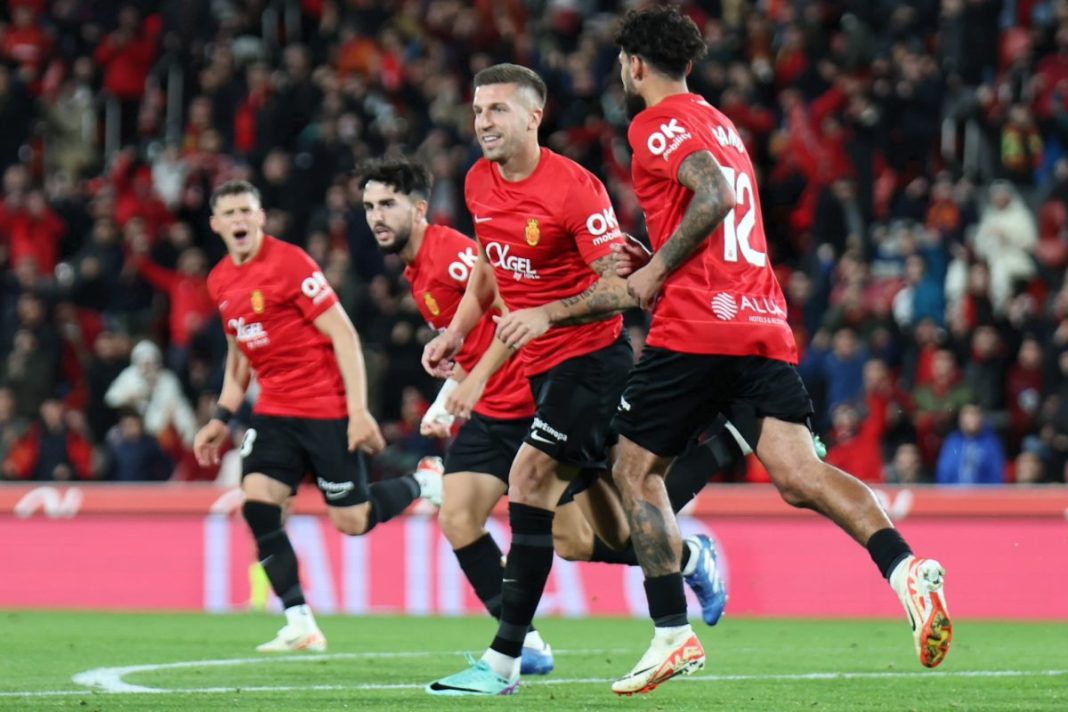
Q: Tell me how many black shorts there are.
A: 4